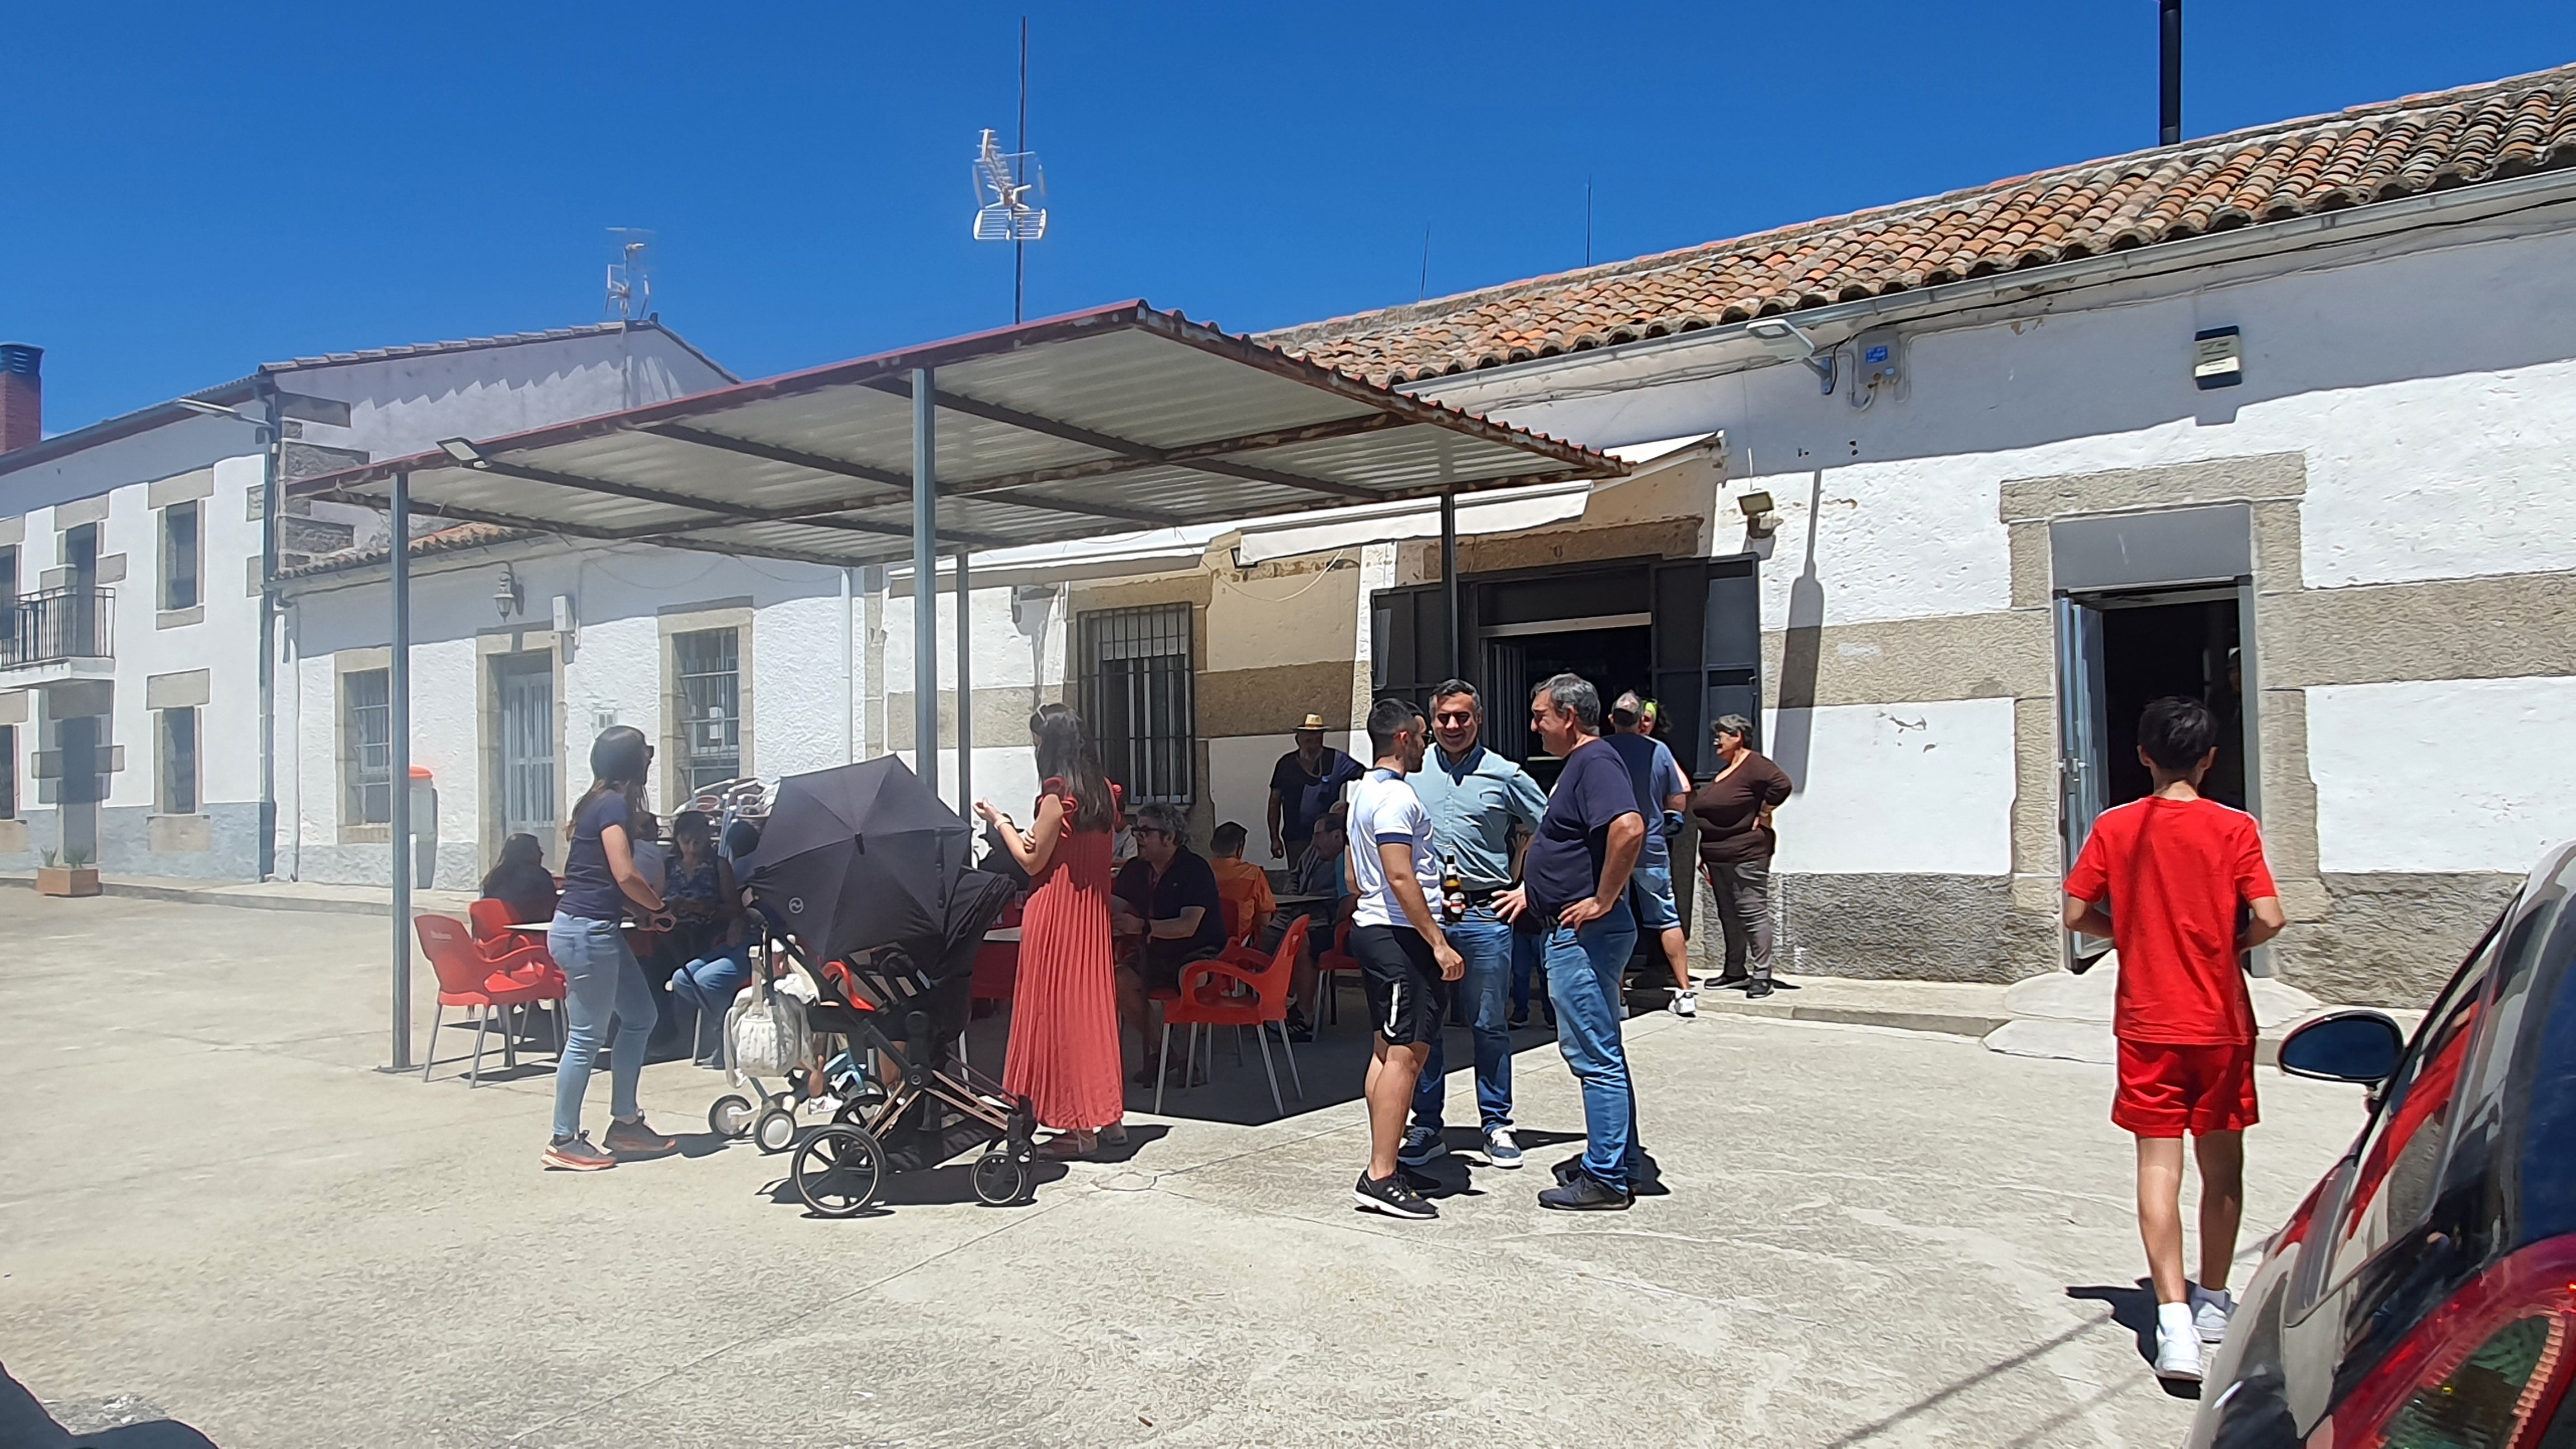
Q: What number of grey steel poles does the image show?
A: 4